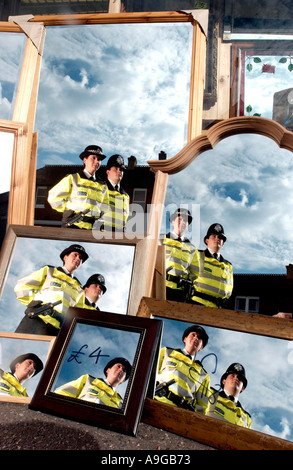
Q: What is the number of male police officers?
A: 1